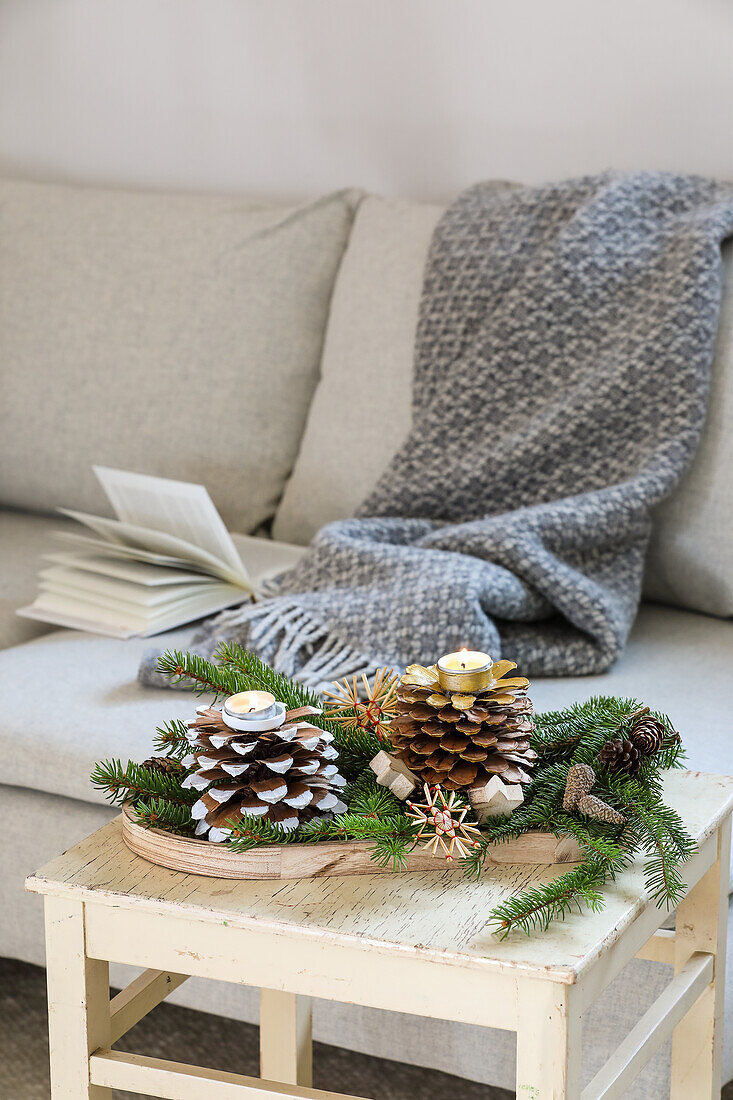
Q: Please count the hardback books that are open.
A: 1